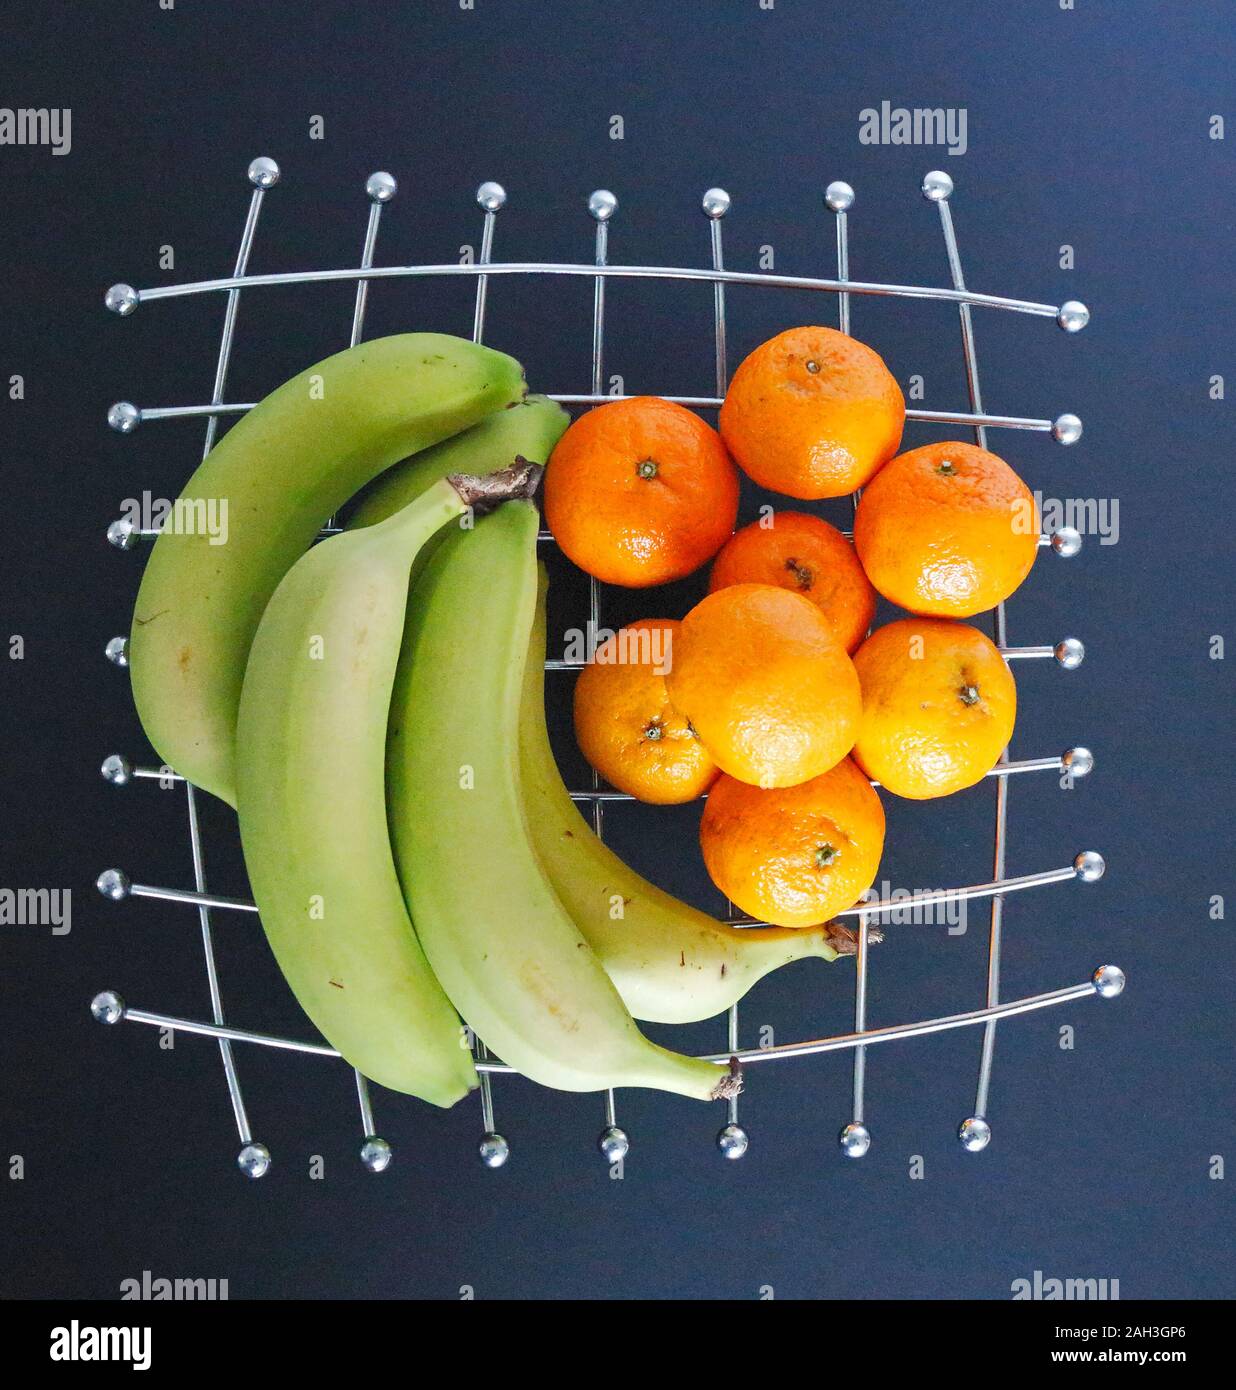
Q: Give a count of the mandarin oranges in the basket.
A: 8